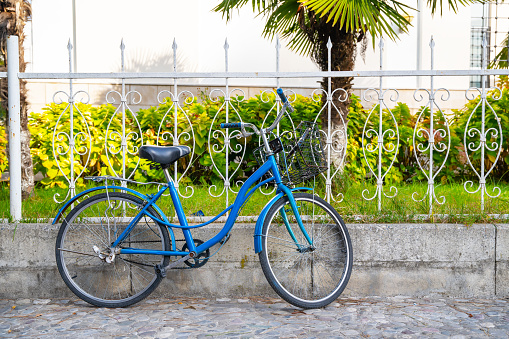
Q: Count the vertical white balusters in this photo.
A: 9